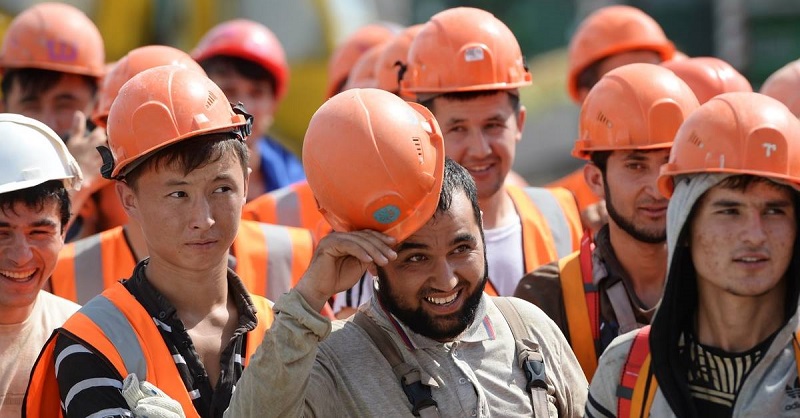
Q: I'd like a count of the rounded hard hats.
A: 15